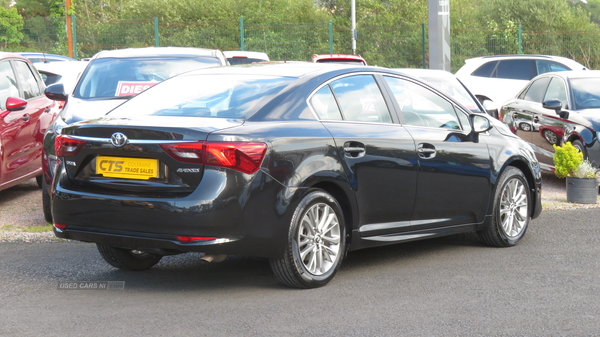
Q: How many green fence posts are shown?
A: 6